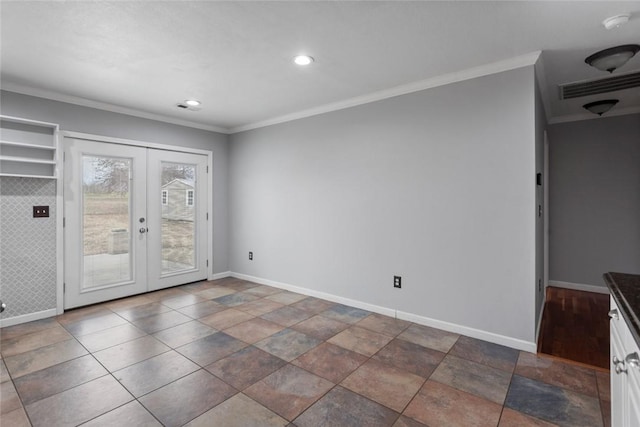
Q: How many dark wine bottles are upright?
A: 0